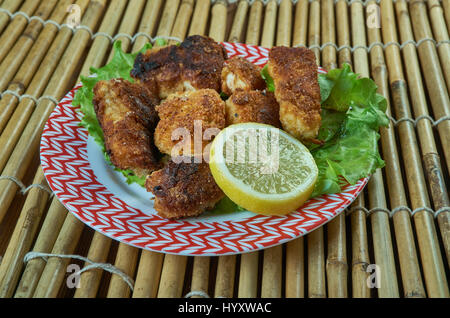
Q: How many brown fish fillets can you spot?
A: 7